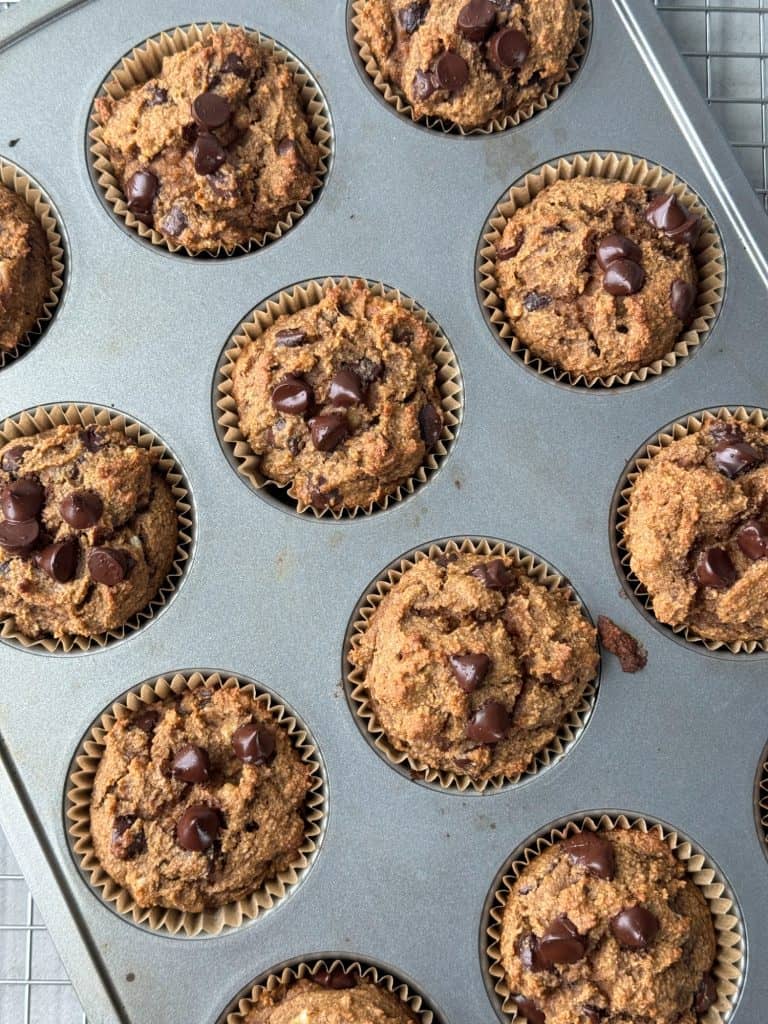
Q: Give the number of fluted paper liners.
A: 12